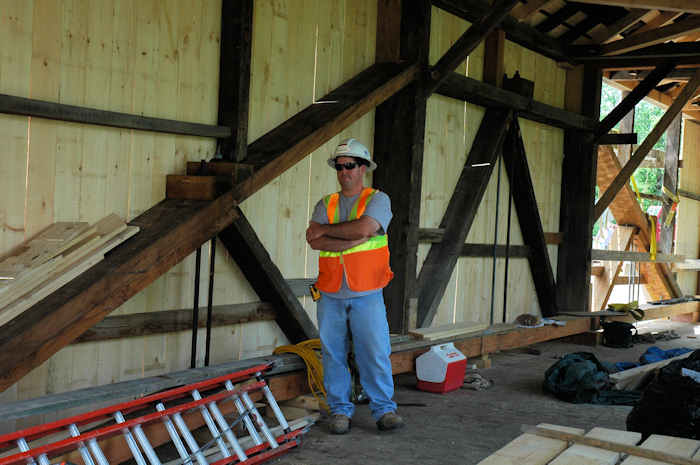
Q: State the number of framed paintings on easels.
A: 0